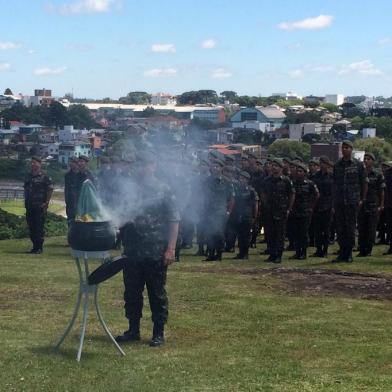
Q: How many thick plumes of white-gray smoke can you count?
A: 1